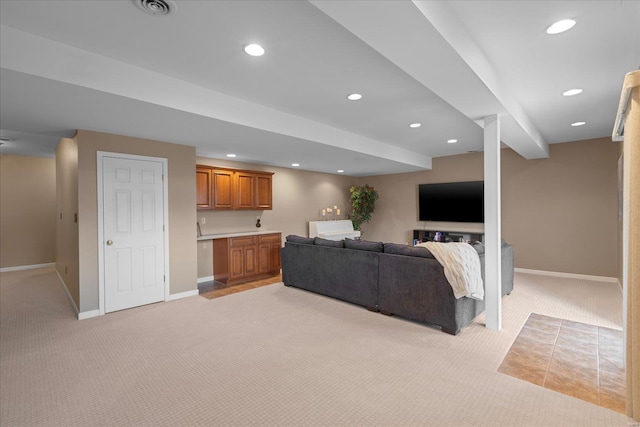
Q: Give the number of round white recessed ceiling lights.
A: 10